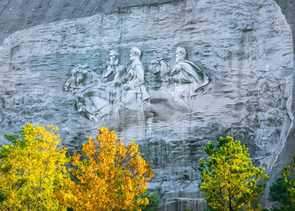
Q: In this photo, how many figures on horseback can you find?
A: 3